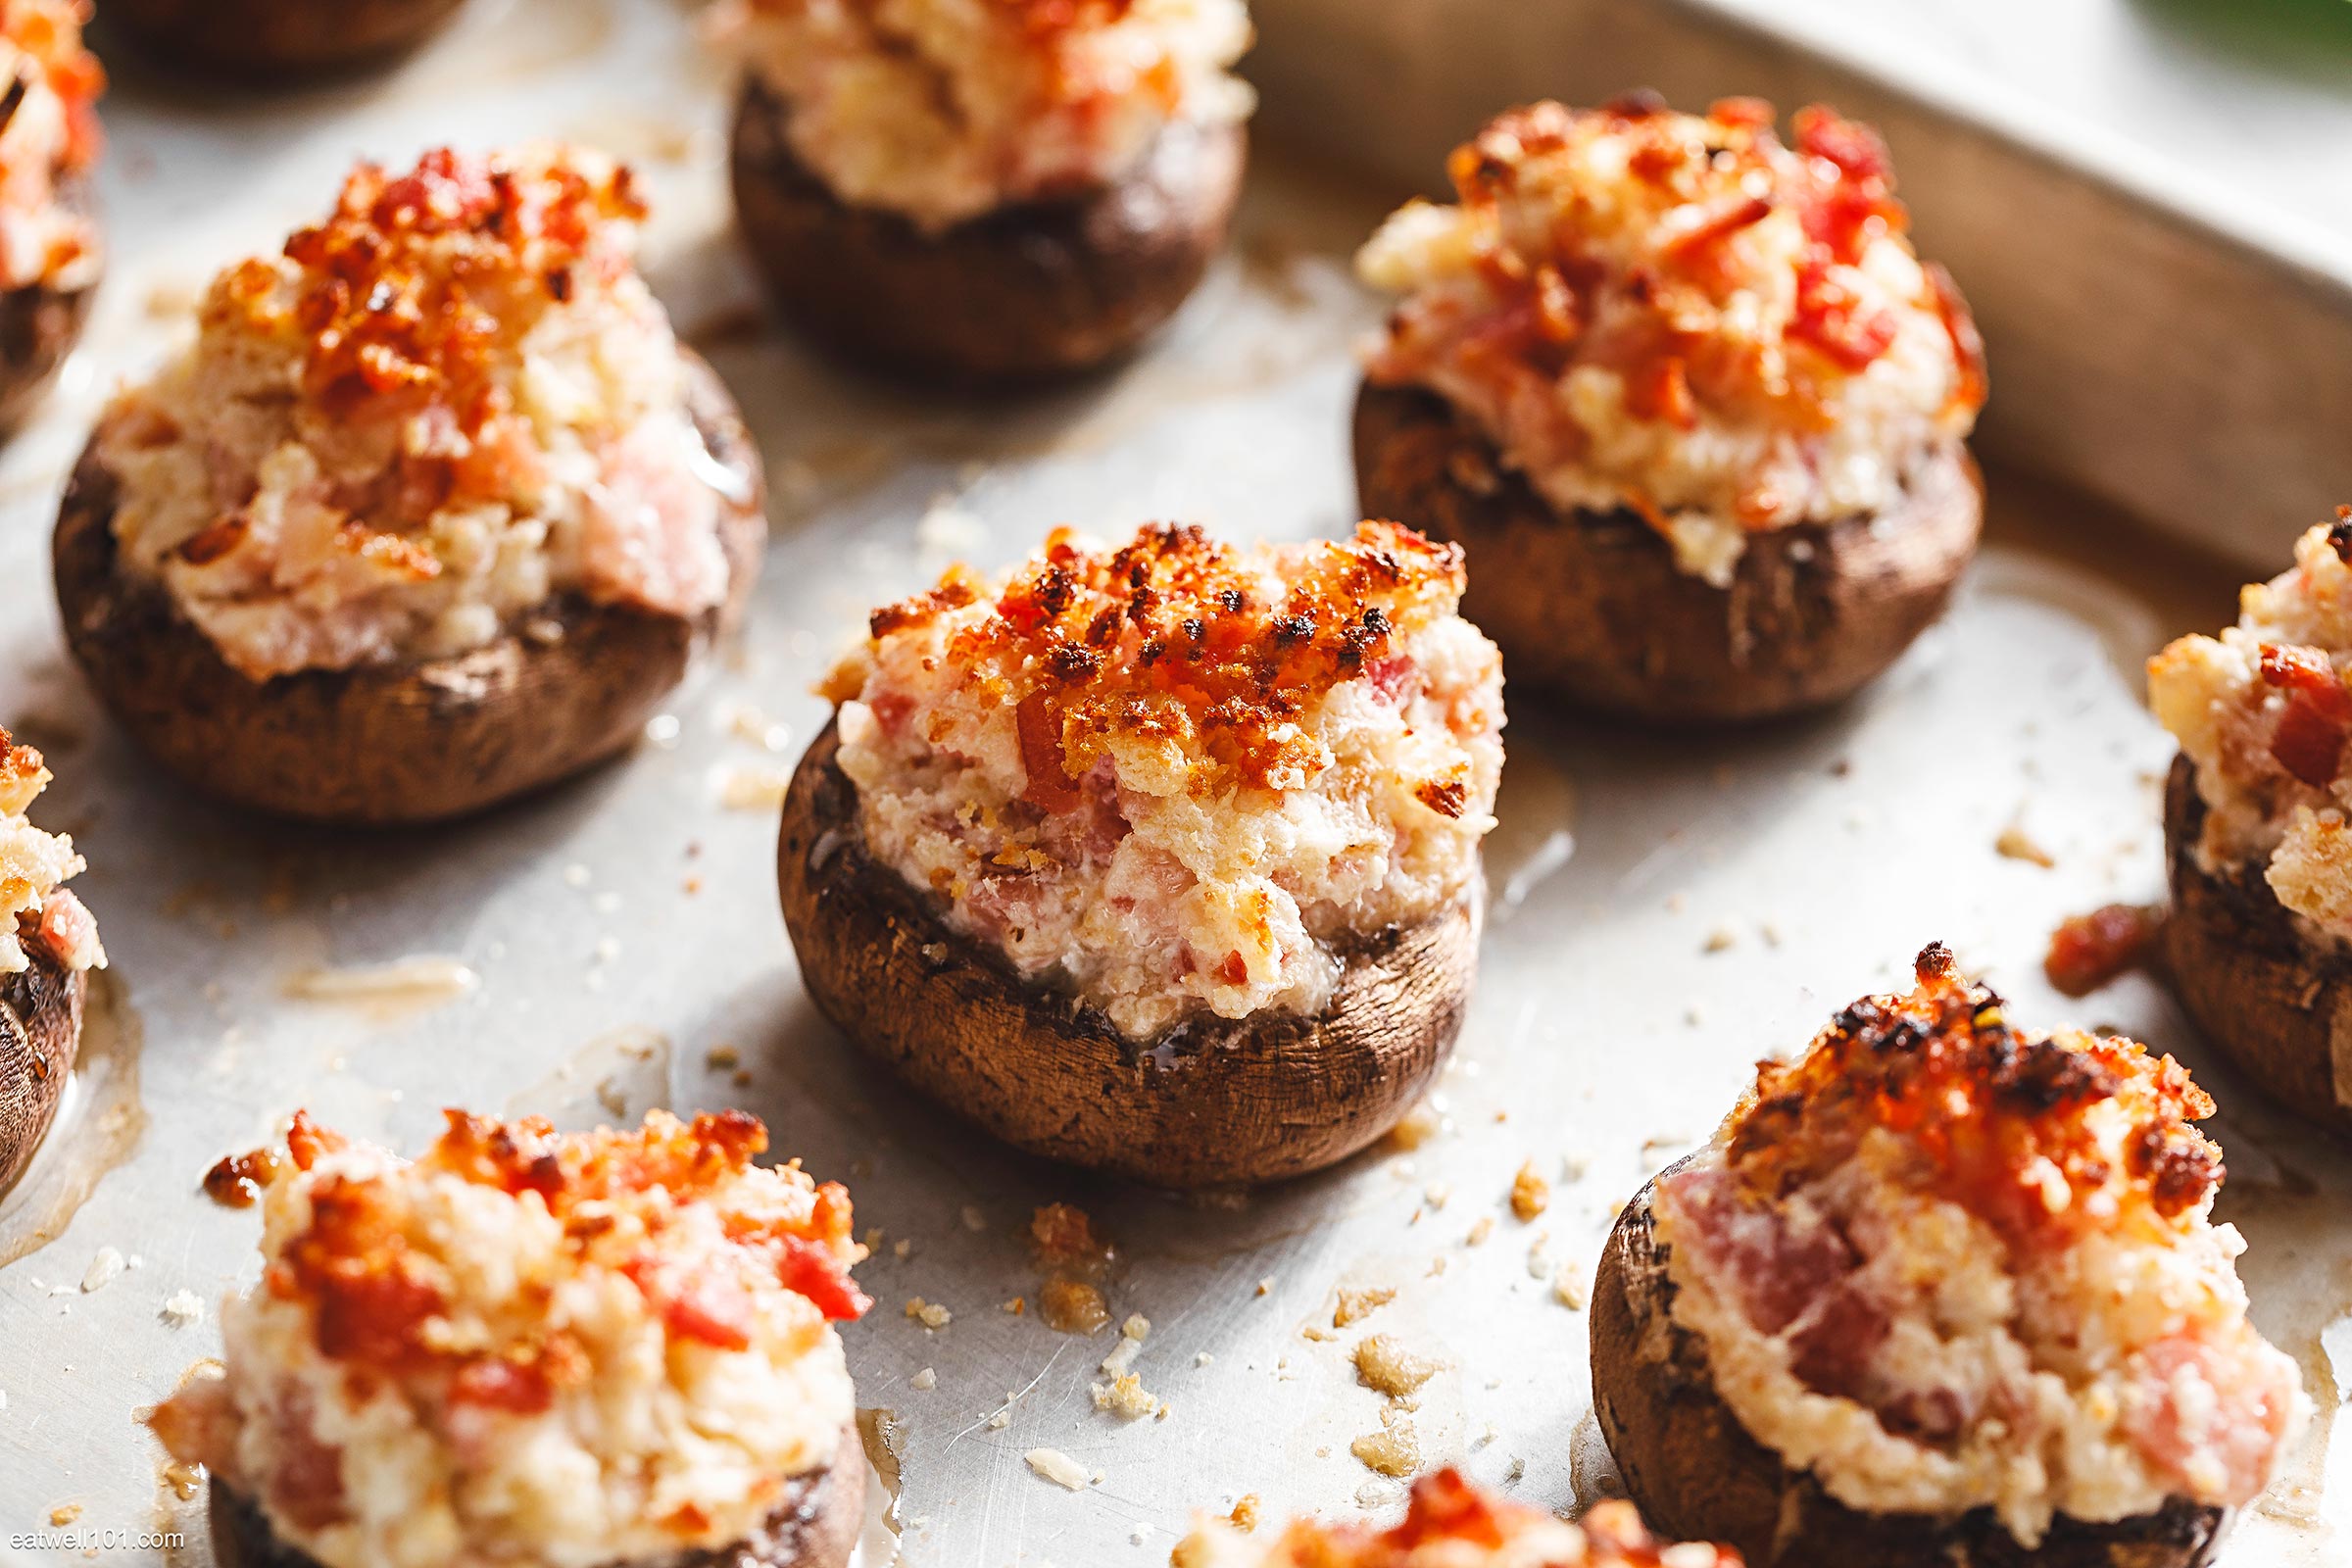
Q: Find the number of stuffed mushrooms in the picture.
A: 11